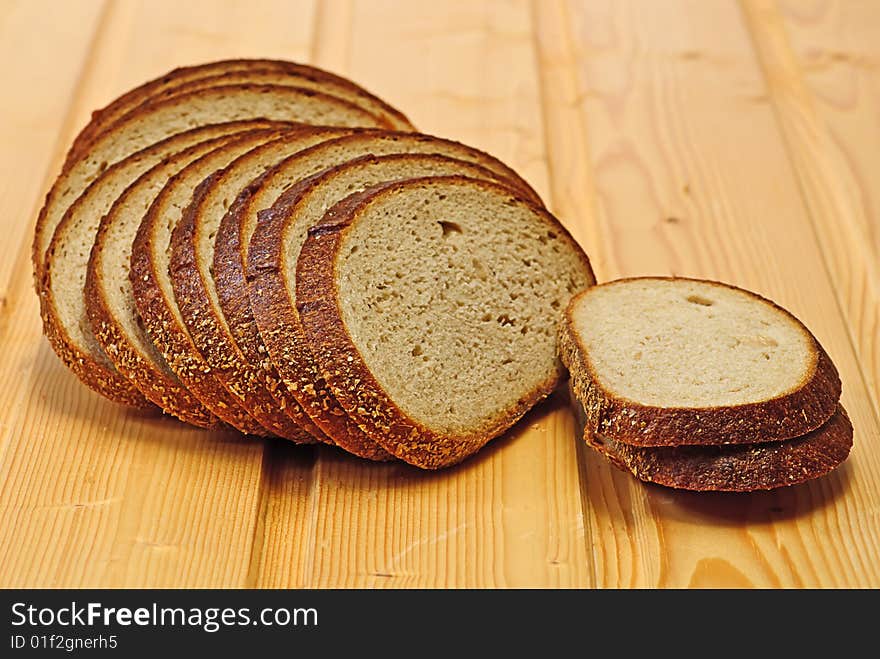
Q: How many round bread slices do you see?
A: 12